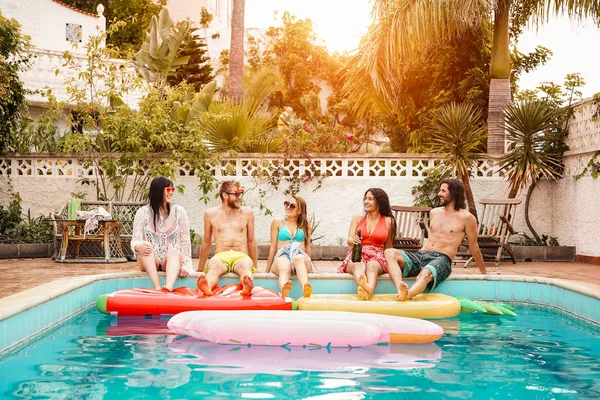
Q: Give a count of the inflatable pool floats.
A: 3